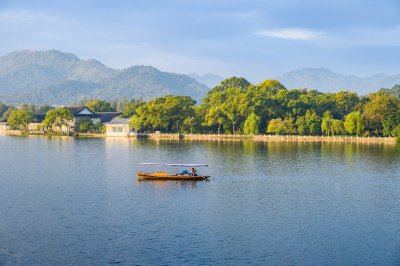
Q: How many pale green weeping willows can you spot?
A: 3